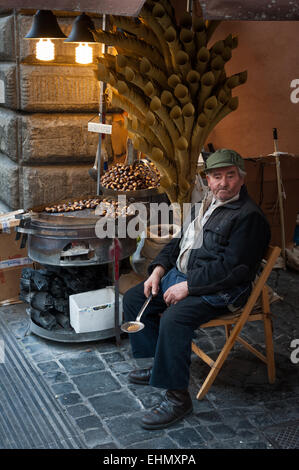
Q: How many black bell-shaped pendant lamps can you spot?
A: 2